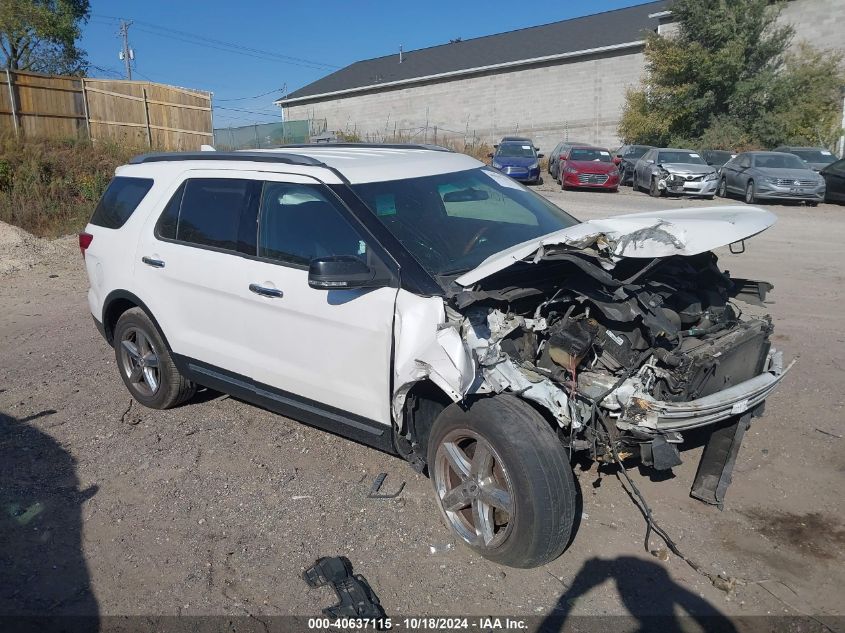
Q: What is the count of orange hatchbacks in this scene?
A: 0